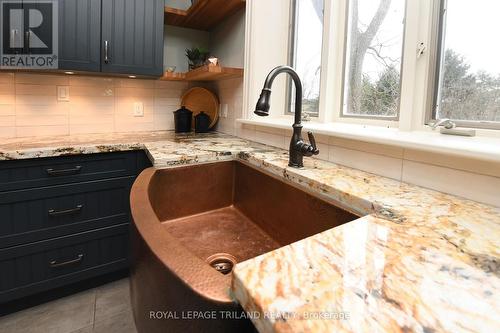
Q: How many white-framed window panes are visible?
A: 3